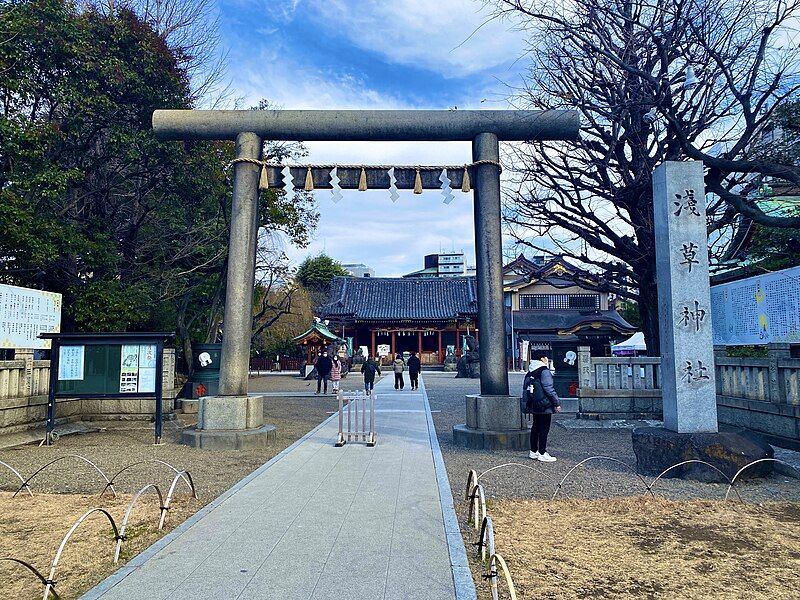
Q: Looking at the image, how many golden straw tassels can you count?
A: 5